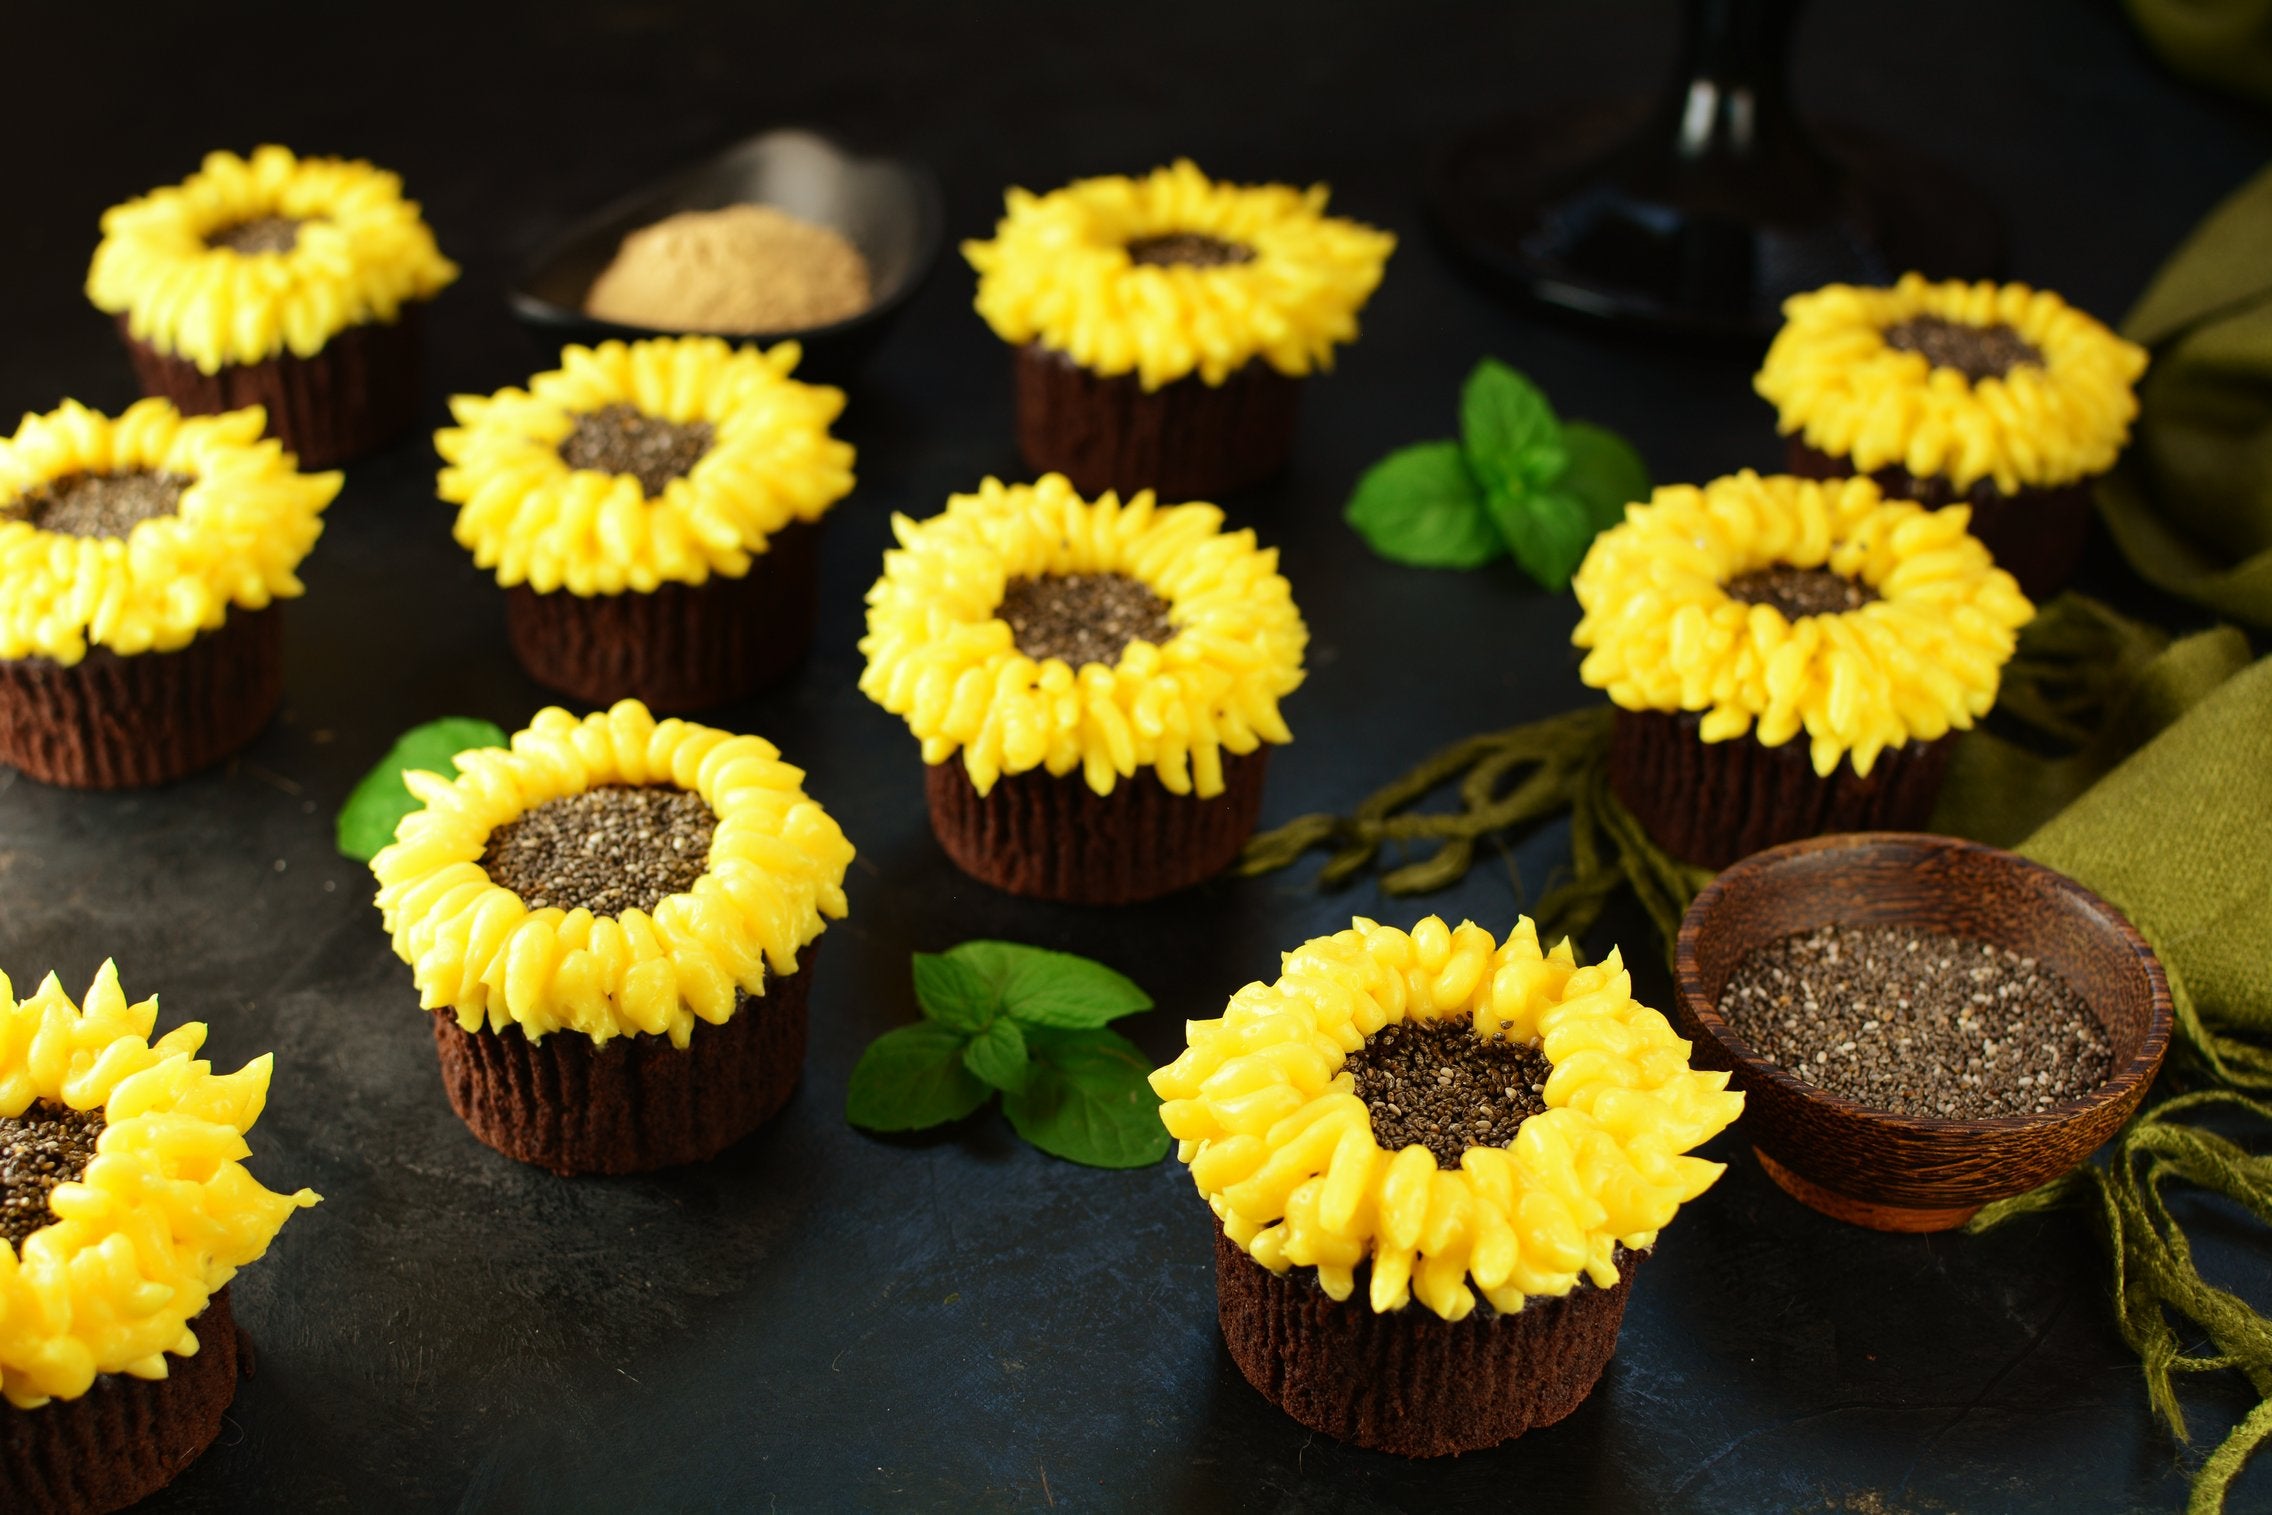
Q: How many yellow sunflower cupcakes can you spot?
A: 10